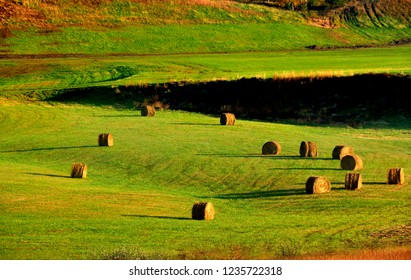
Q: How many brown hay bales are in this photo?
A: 12